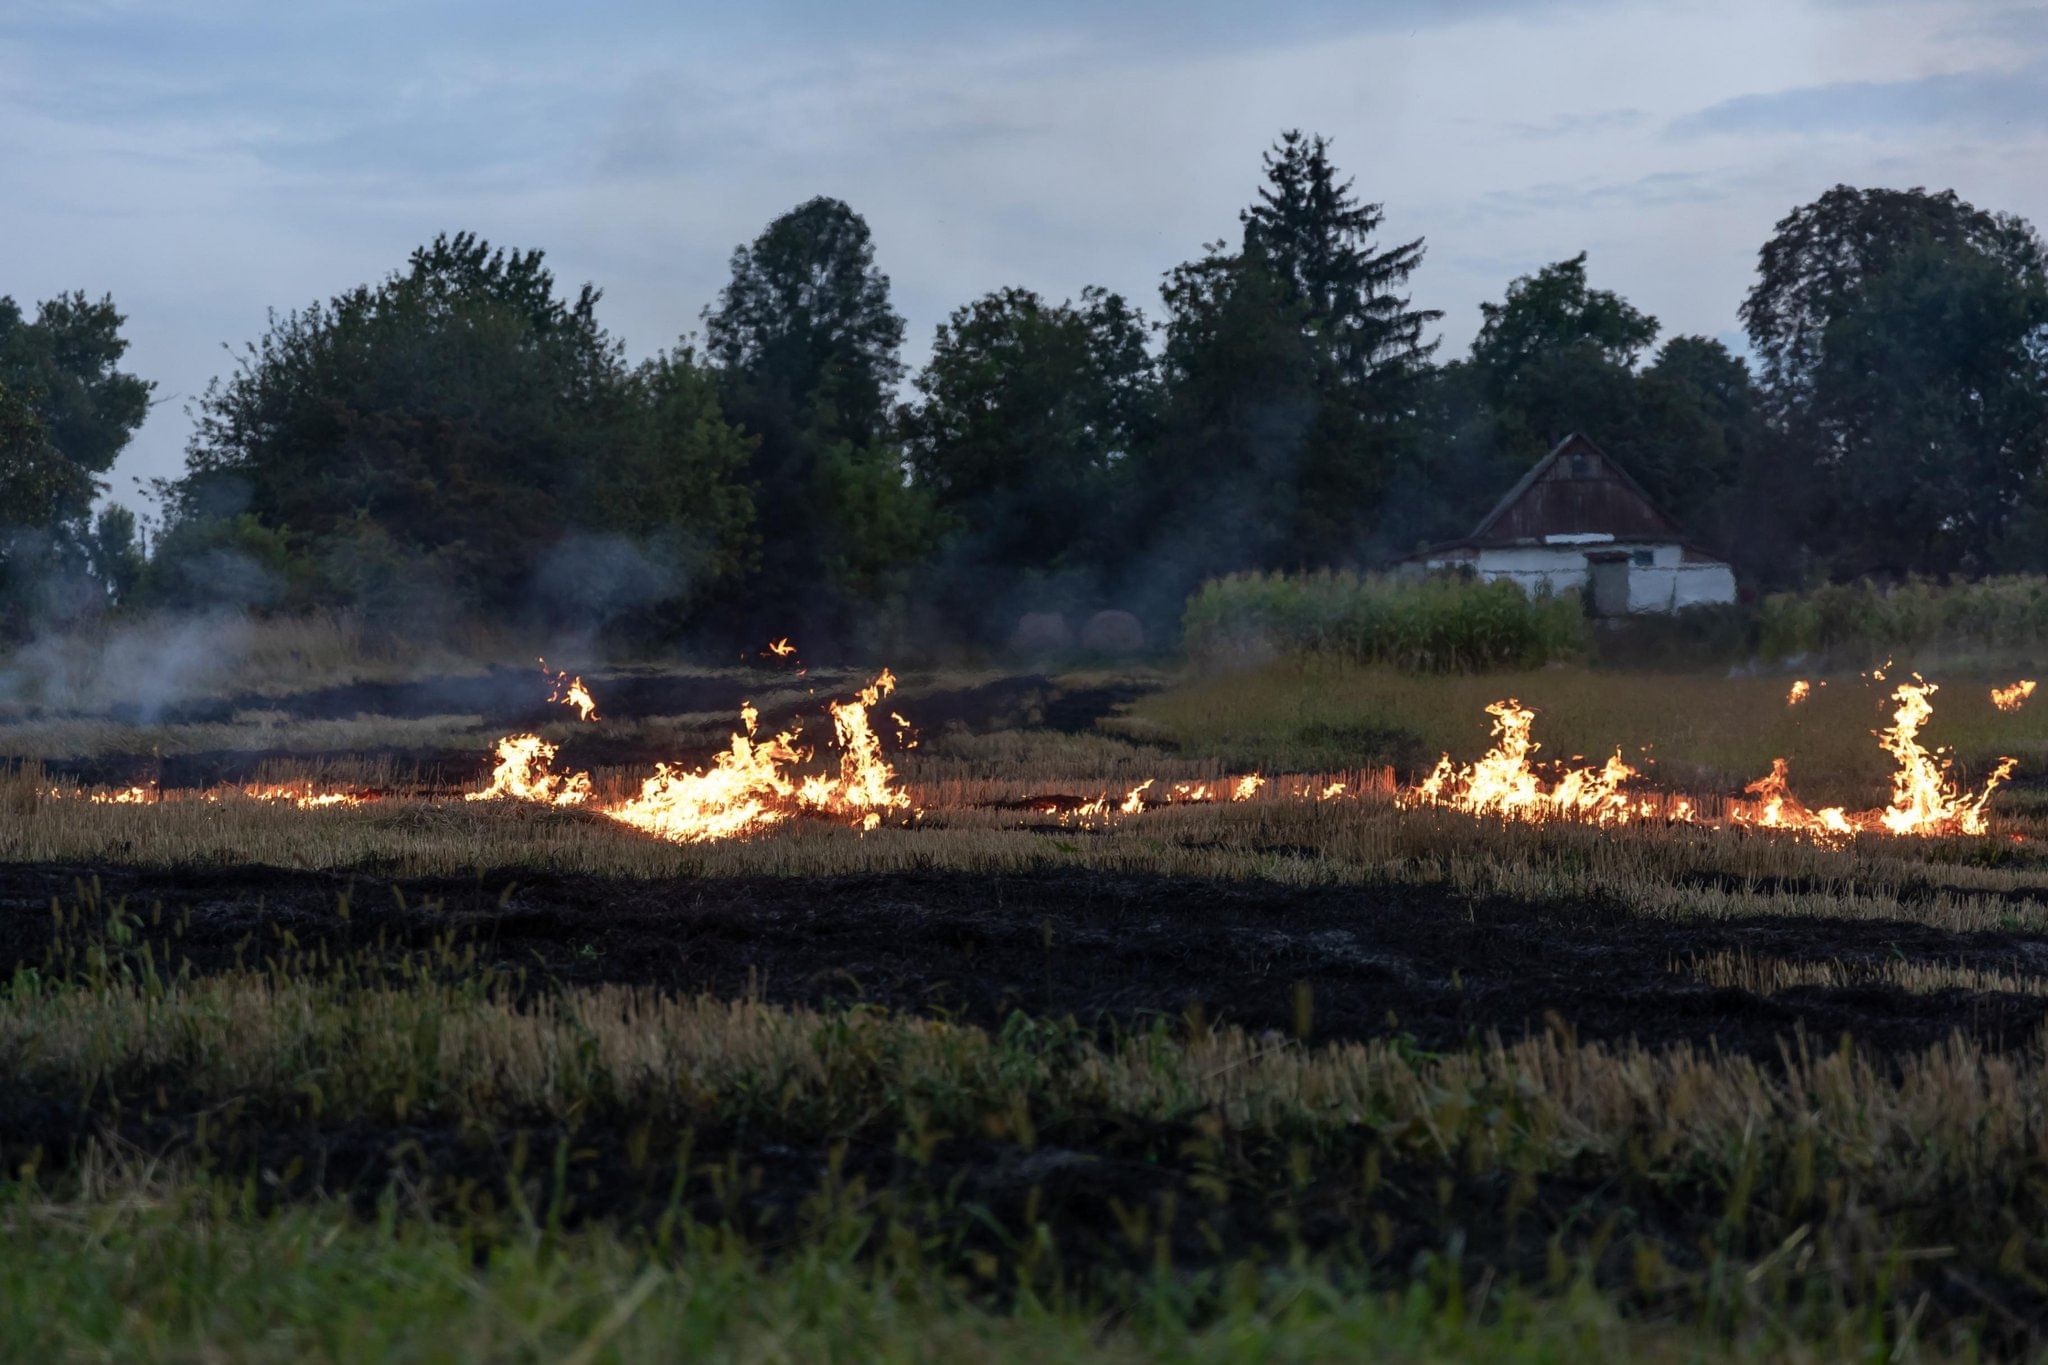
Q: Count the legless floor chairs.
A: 0